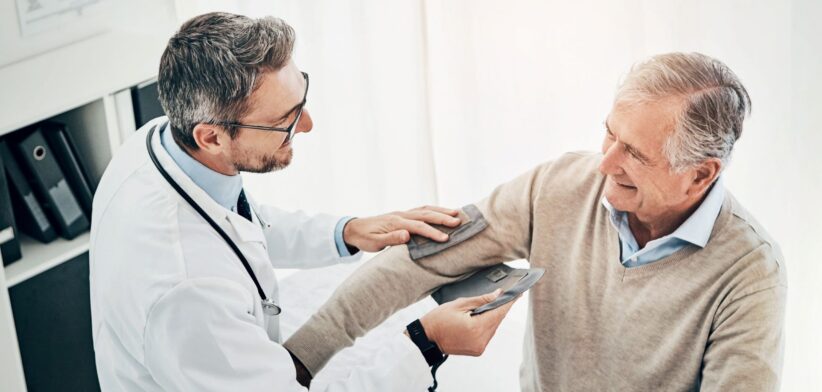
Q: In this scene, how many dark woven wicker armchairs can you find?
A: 0